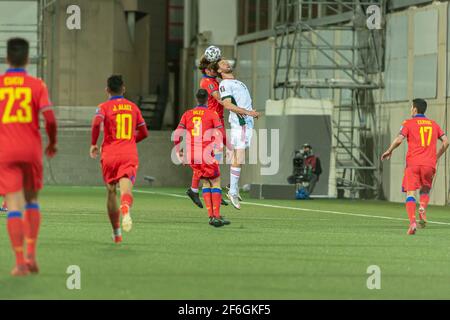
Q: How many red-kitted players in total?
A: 5